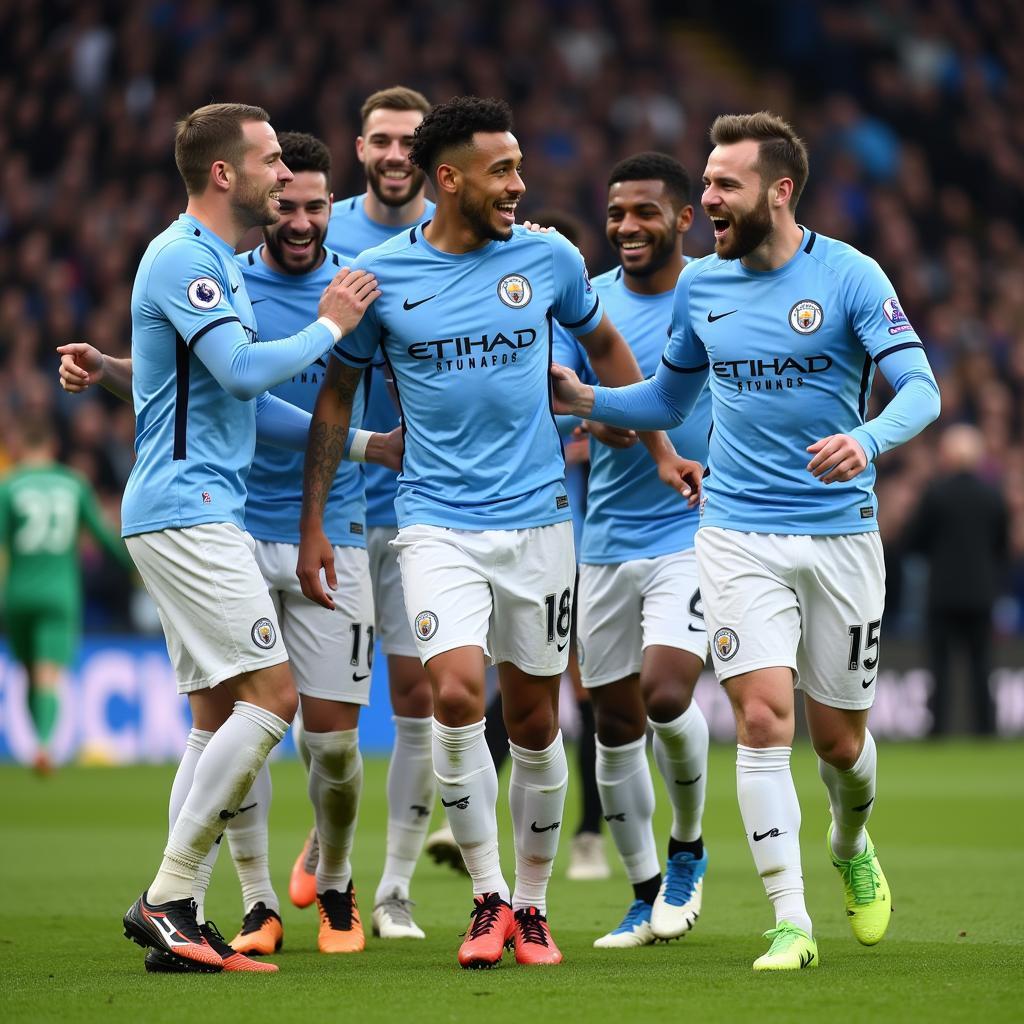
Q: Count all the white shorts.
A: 6